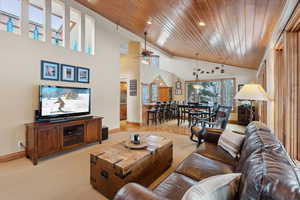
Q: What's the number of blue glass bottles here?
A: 5